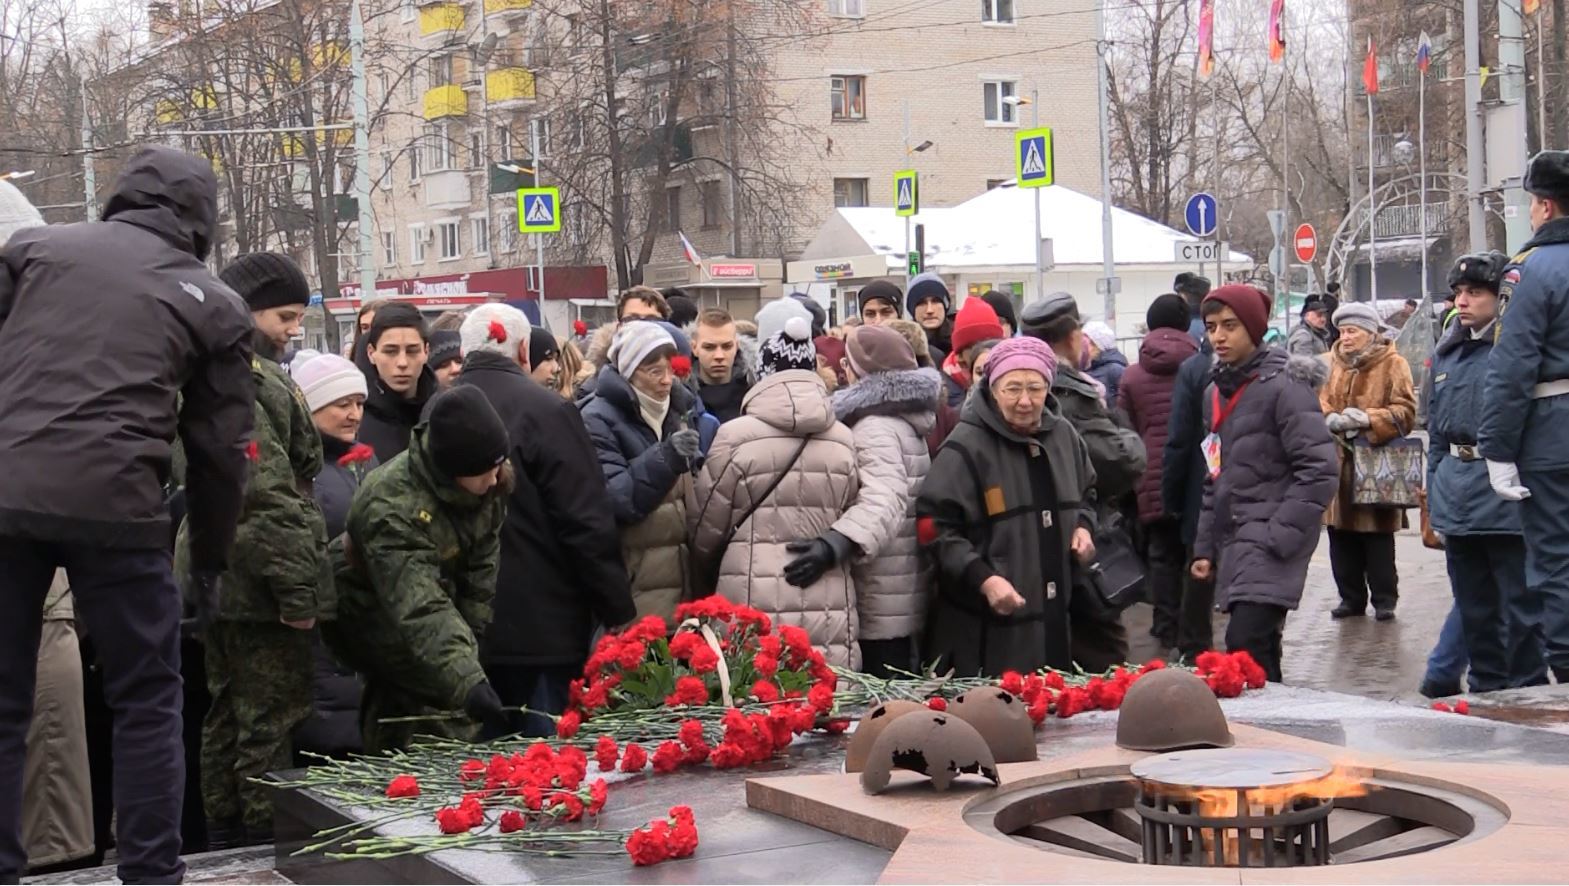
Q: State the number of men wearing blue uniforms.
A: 2